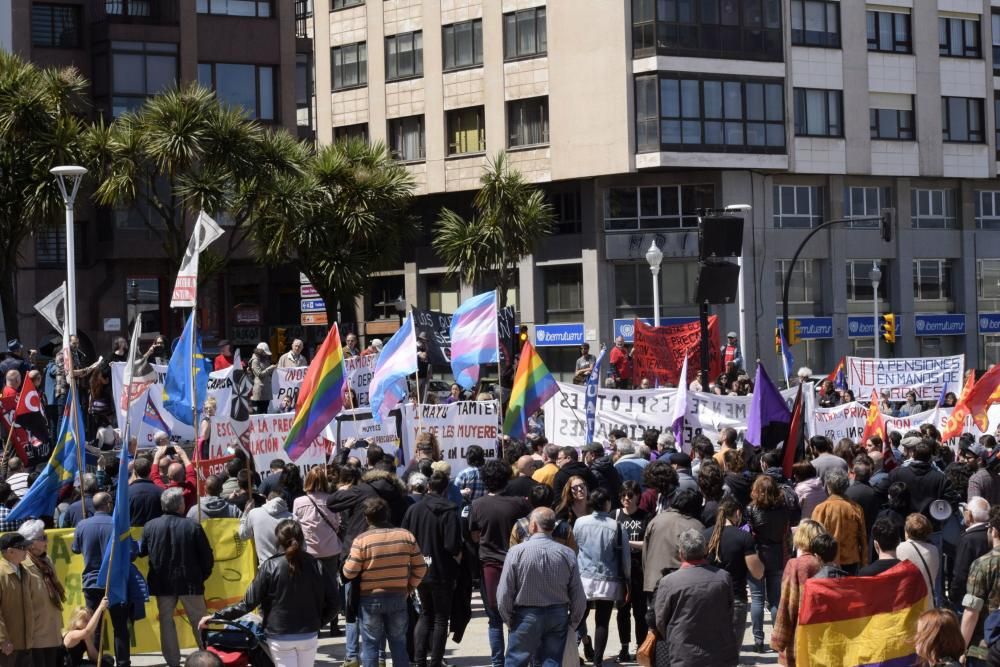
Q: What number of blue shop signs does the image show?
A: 6